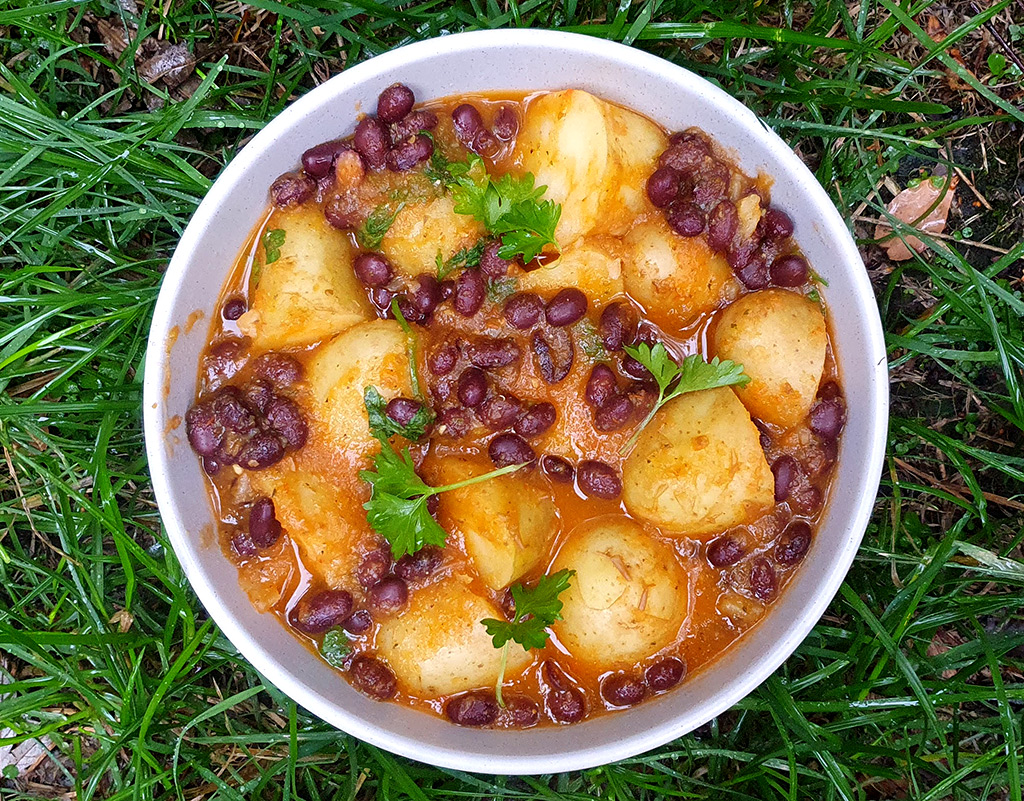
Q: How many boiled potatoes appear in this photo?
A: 12